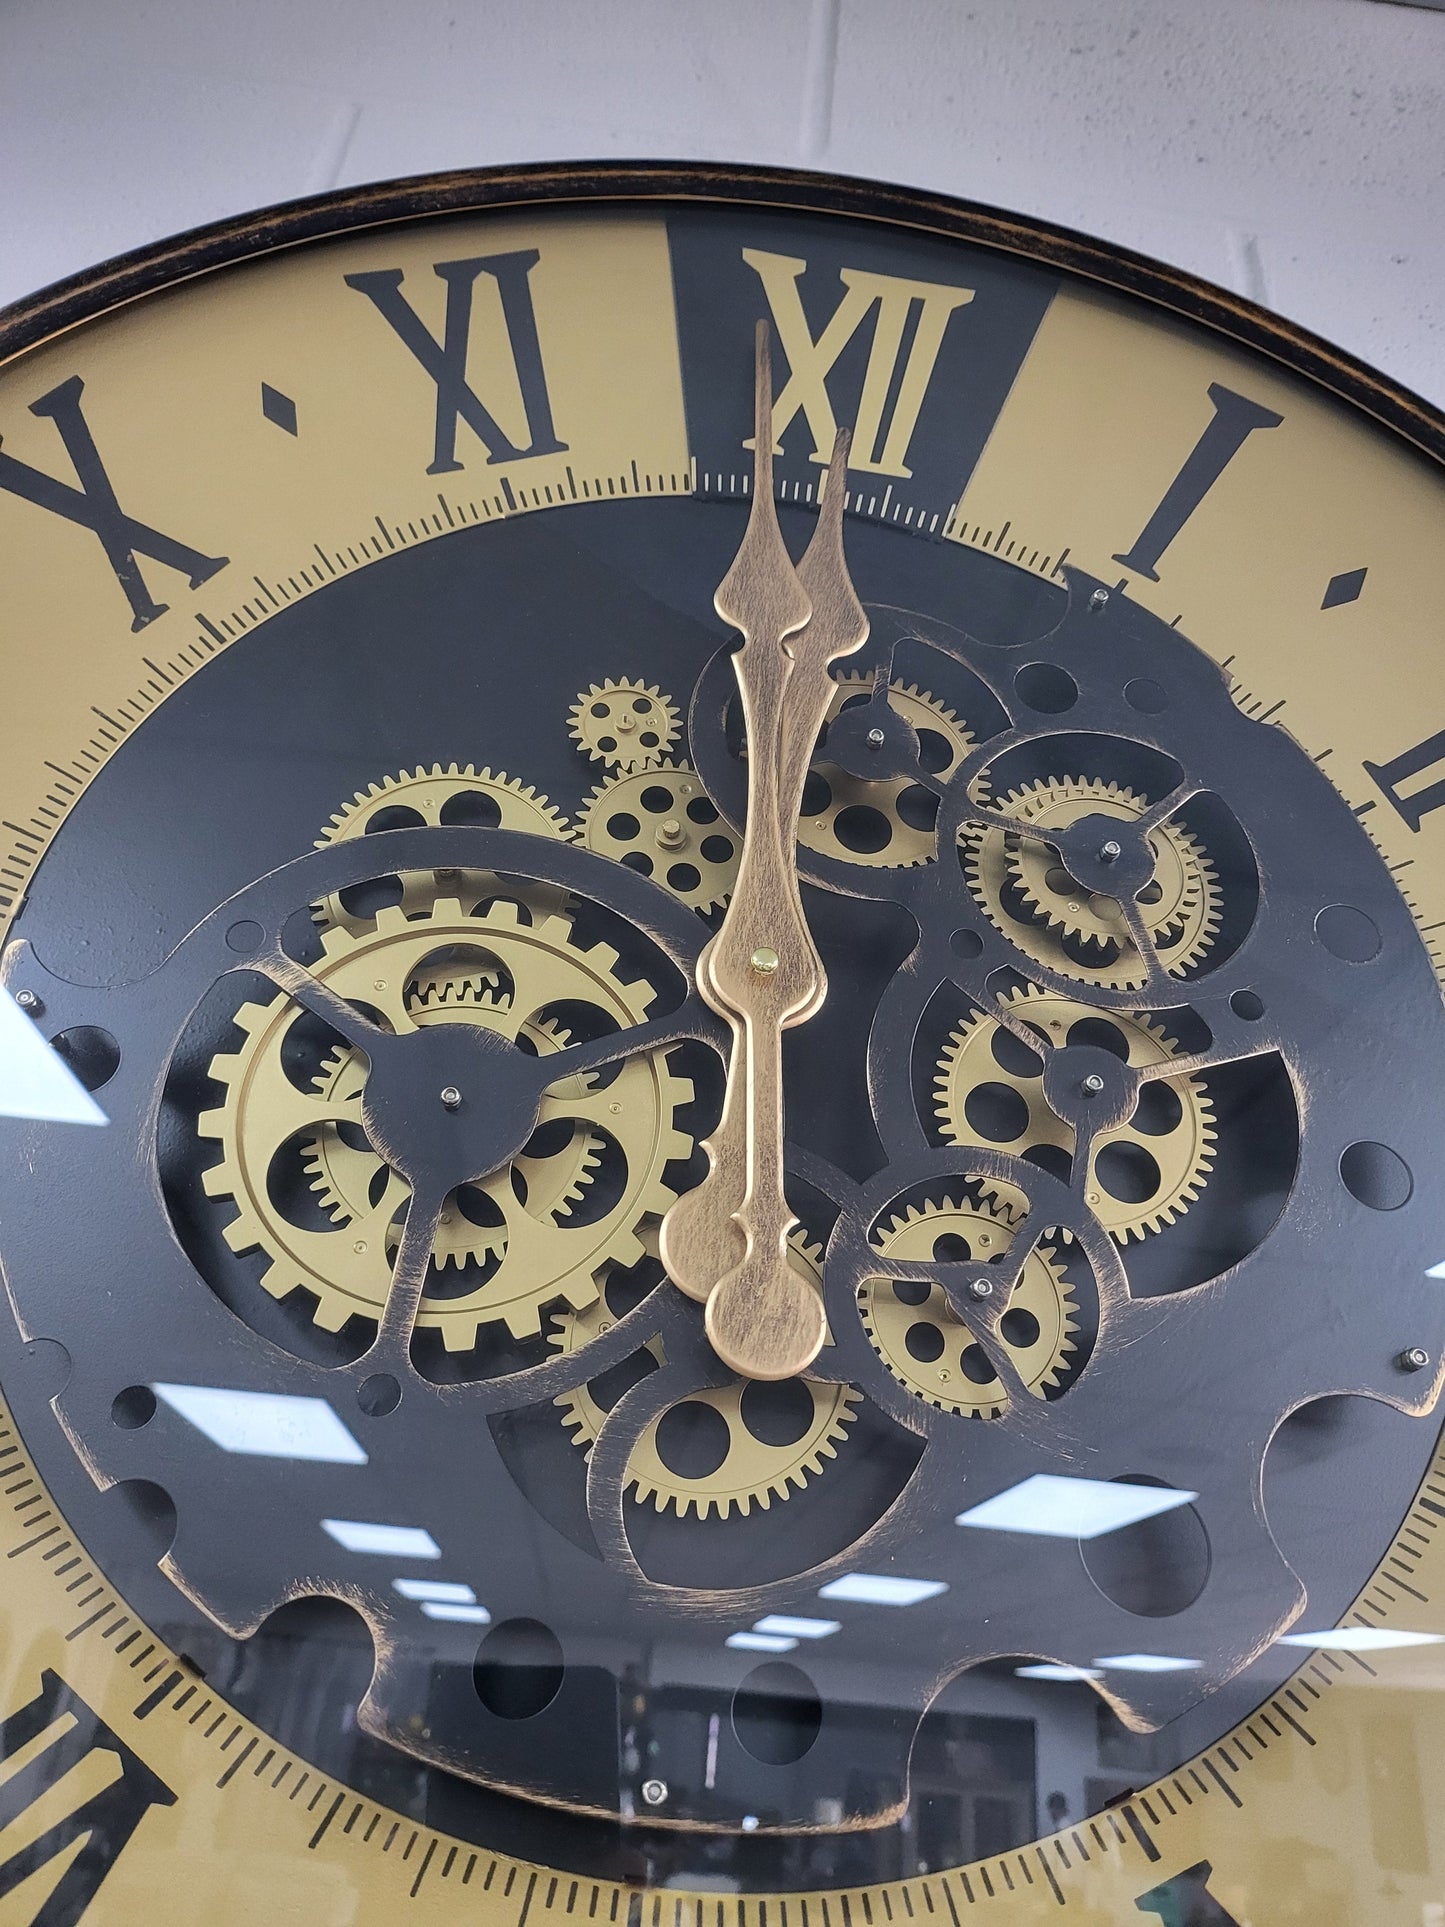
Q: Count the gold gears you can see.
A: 11